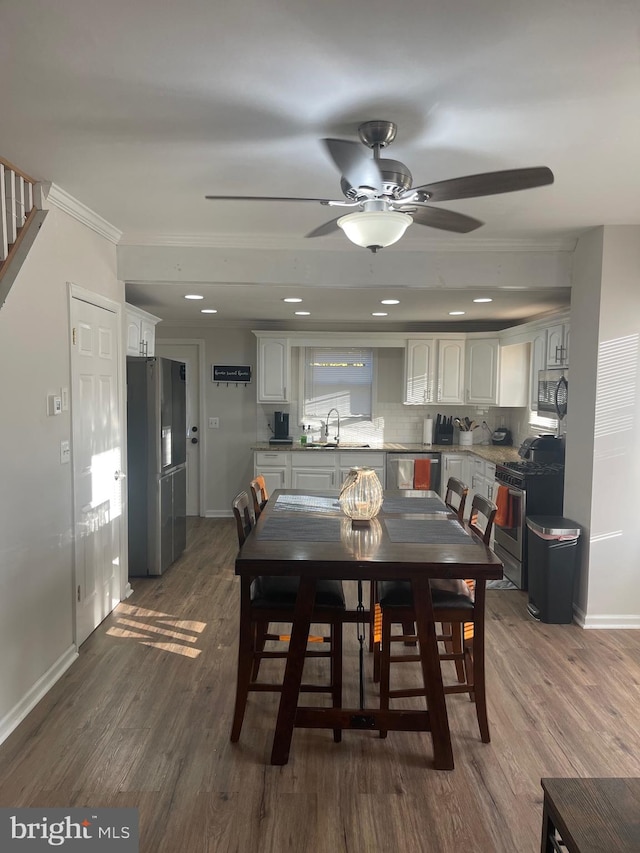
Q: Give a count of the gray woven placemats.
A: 4